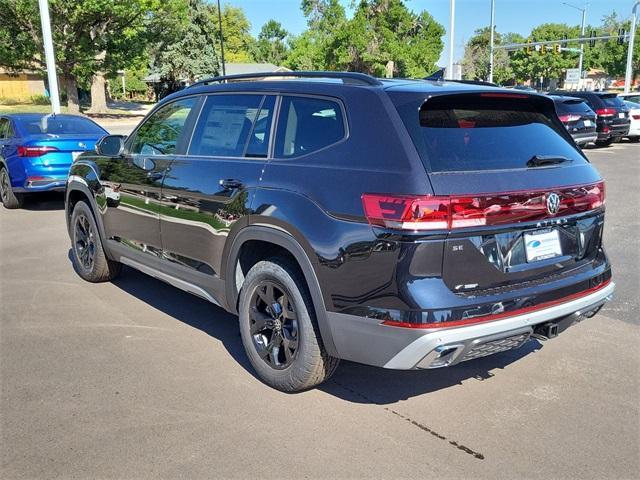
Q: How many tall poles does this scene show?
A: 6